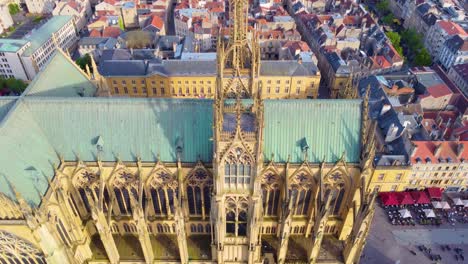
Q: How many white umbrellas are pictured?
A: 6